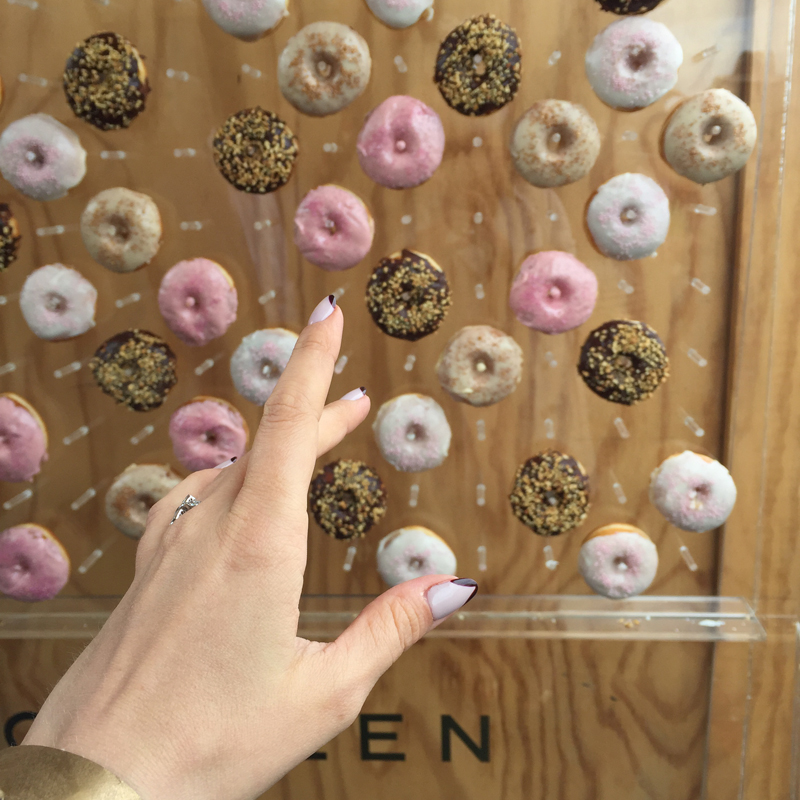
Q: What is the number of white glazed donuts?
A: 11